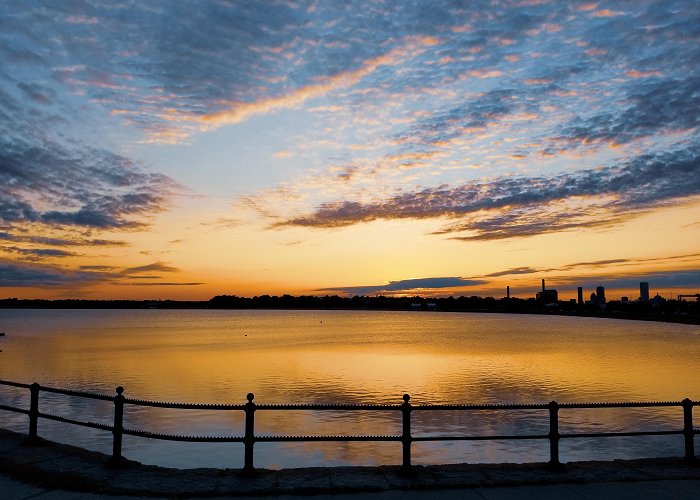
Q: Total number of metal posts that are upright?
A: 6